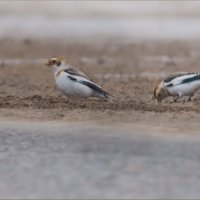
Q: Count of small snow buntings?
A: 2